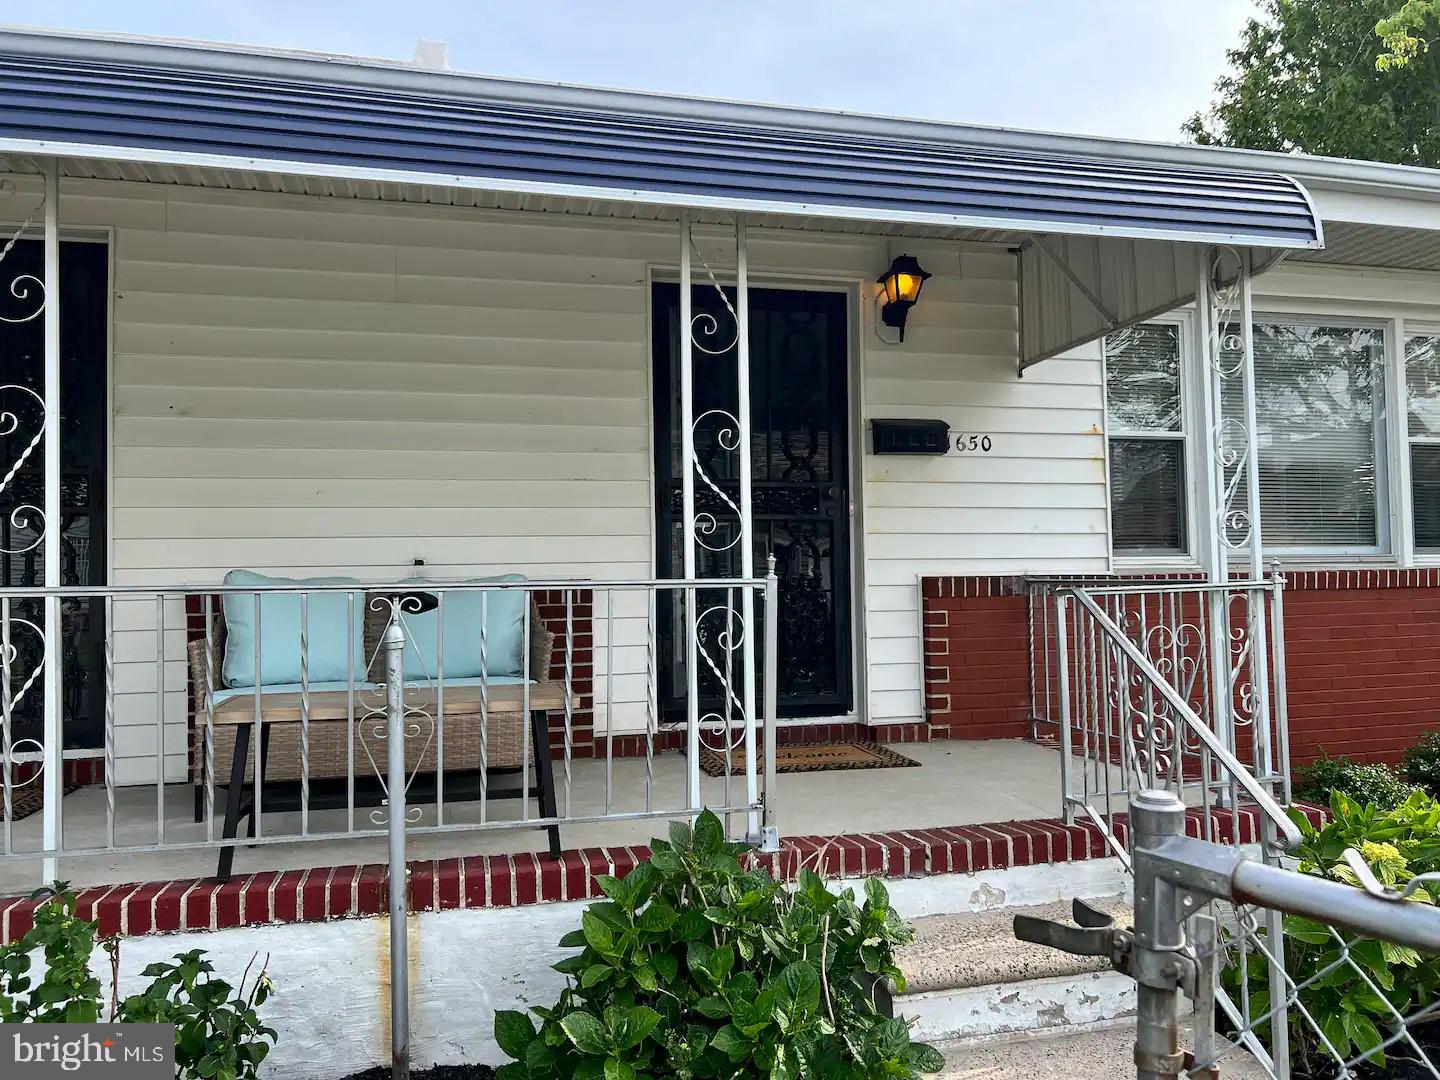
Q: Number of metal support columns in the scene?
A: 3